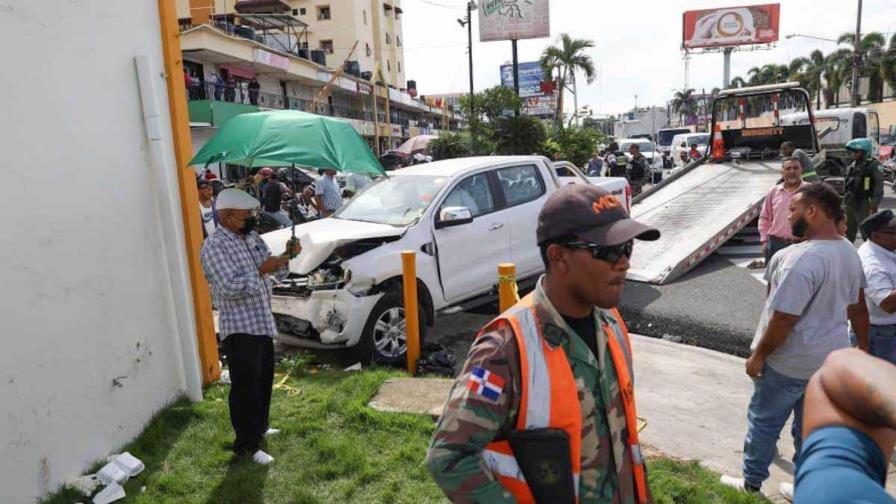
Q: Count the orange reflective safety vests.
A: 1